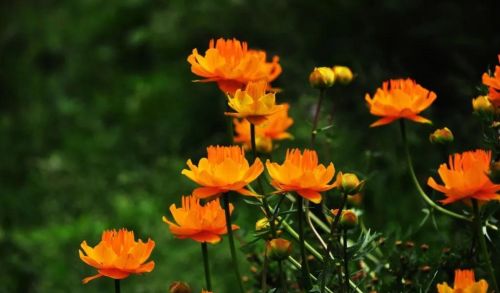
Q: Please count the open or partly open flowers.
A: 11